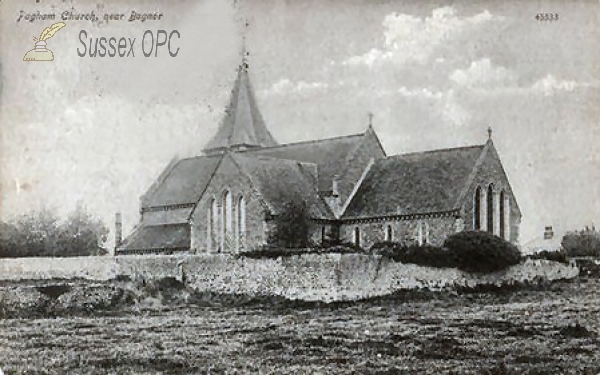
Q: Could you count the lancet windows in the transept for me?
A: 3